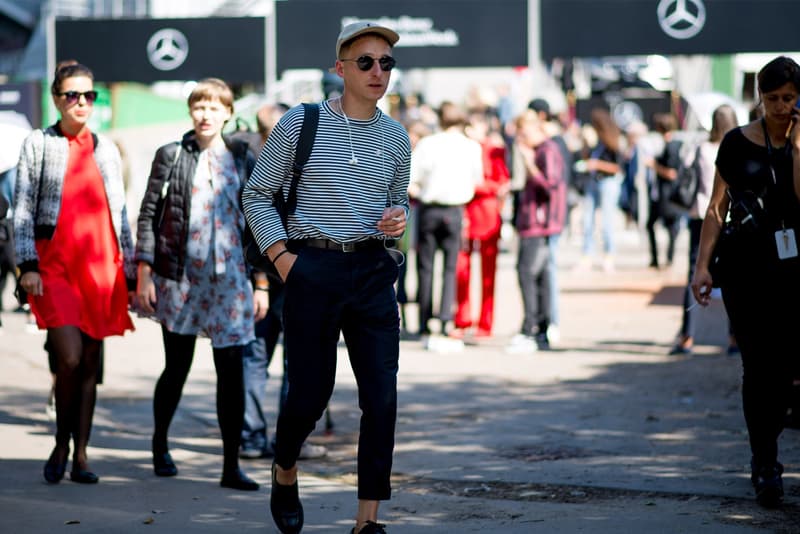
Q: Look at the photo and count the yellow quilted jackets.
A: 0